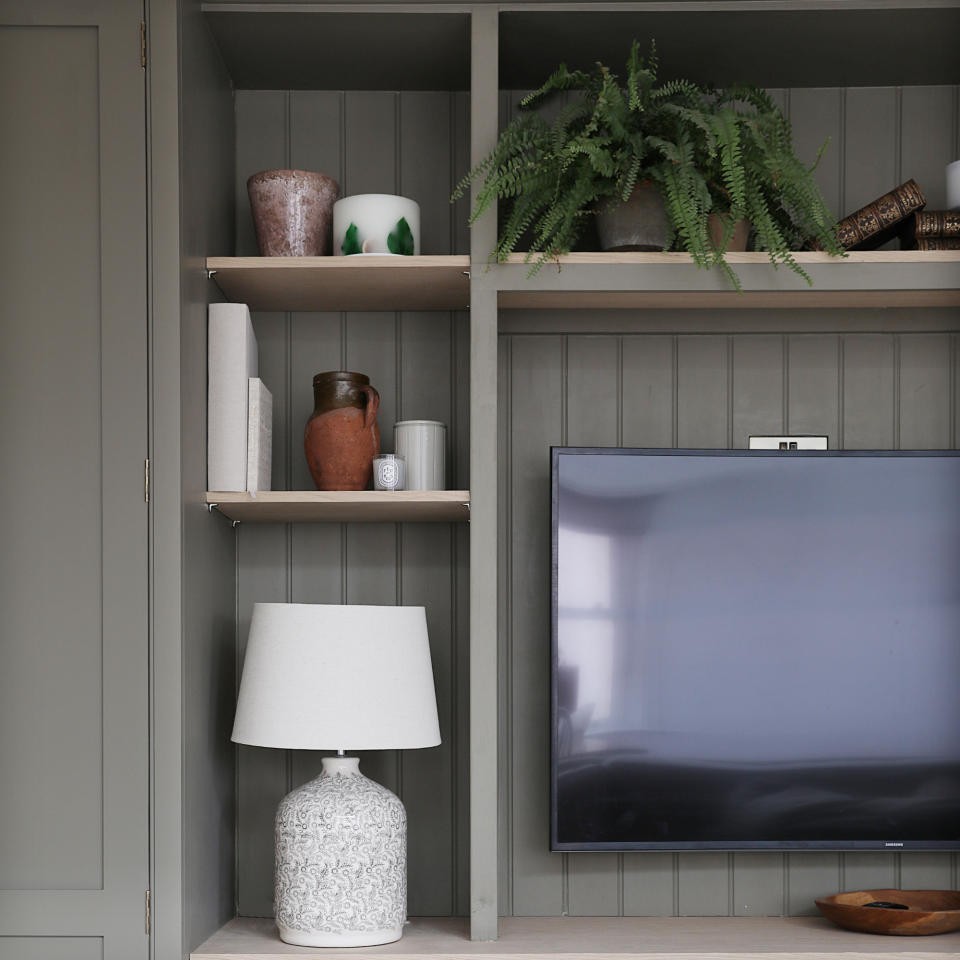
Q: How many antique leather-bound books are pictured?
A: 3